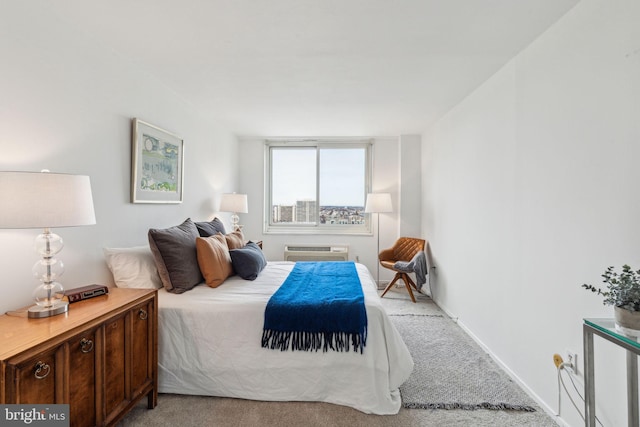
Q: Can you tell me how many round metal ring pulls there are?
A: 3